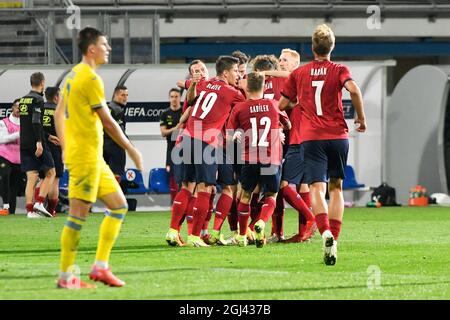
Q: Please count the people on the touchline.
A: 5